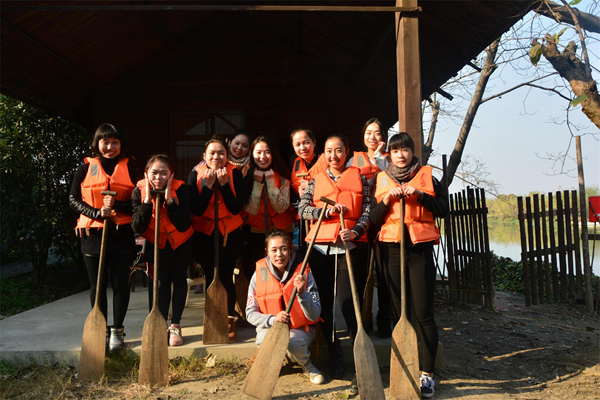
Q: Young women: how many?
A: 10